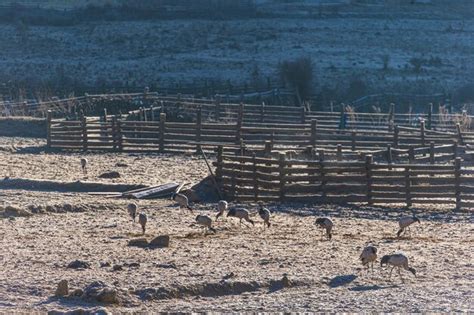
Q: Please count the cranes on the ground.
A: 12